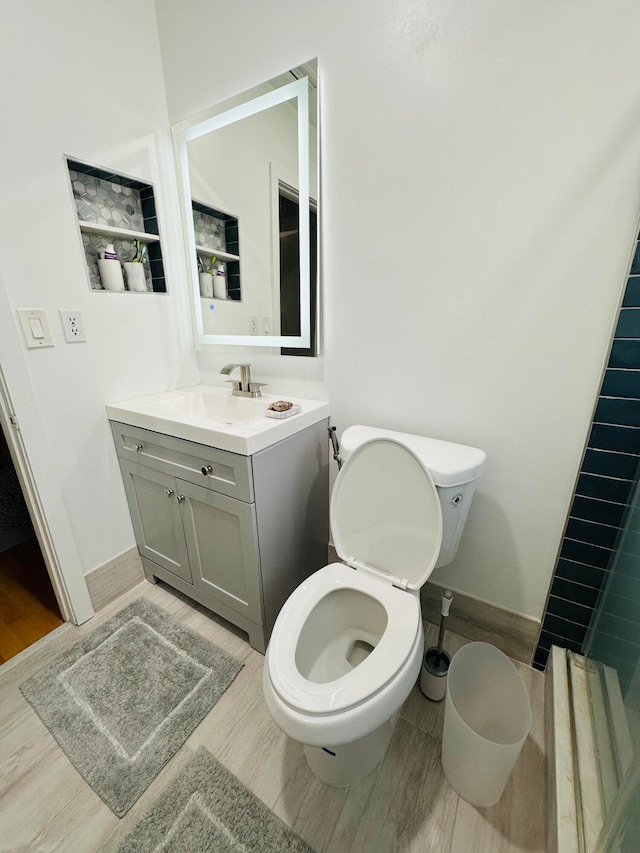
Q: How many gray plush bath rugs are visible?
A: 2